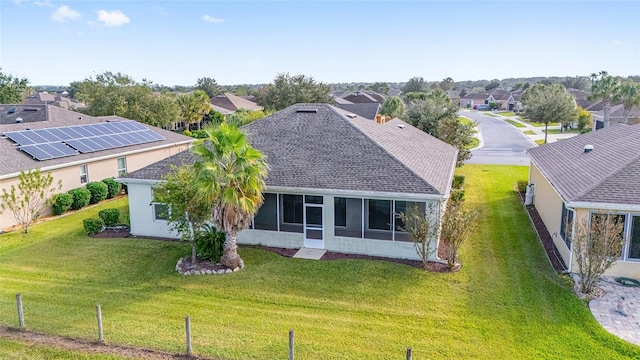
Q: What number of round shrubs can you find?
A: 6